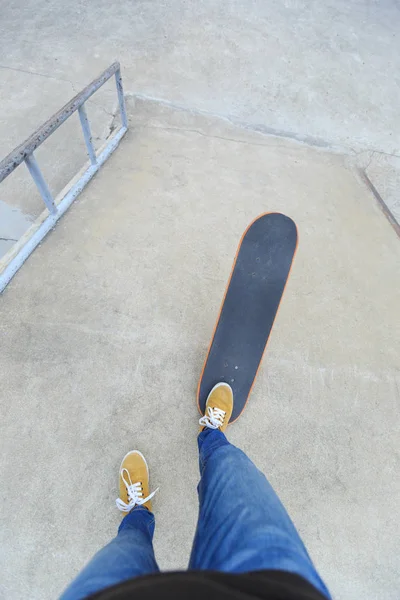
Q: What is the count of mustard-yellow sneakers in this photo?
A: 2